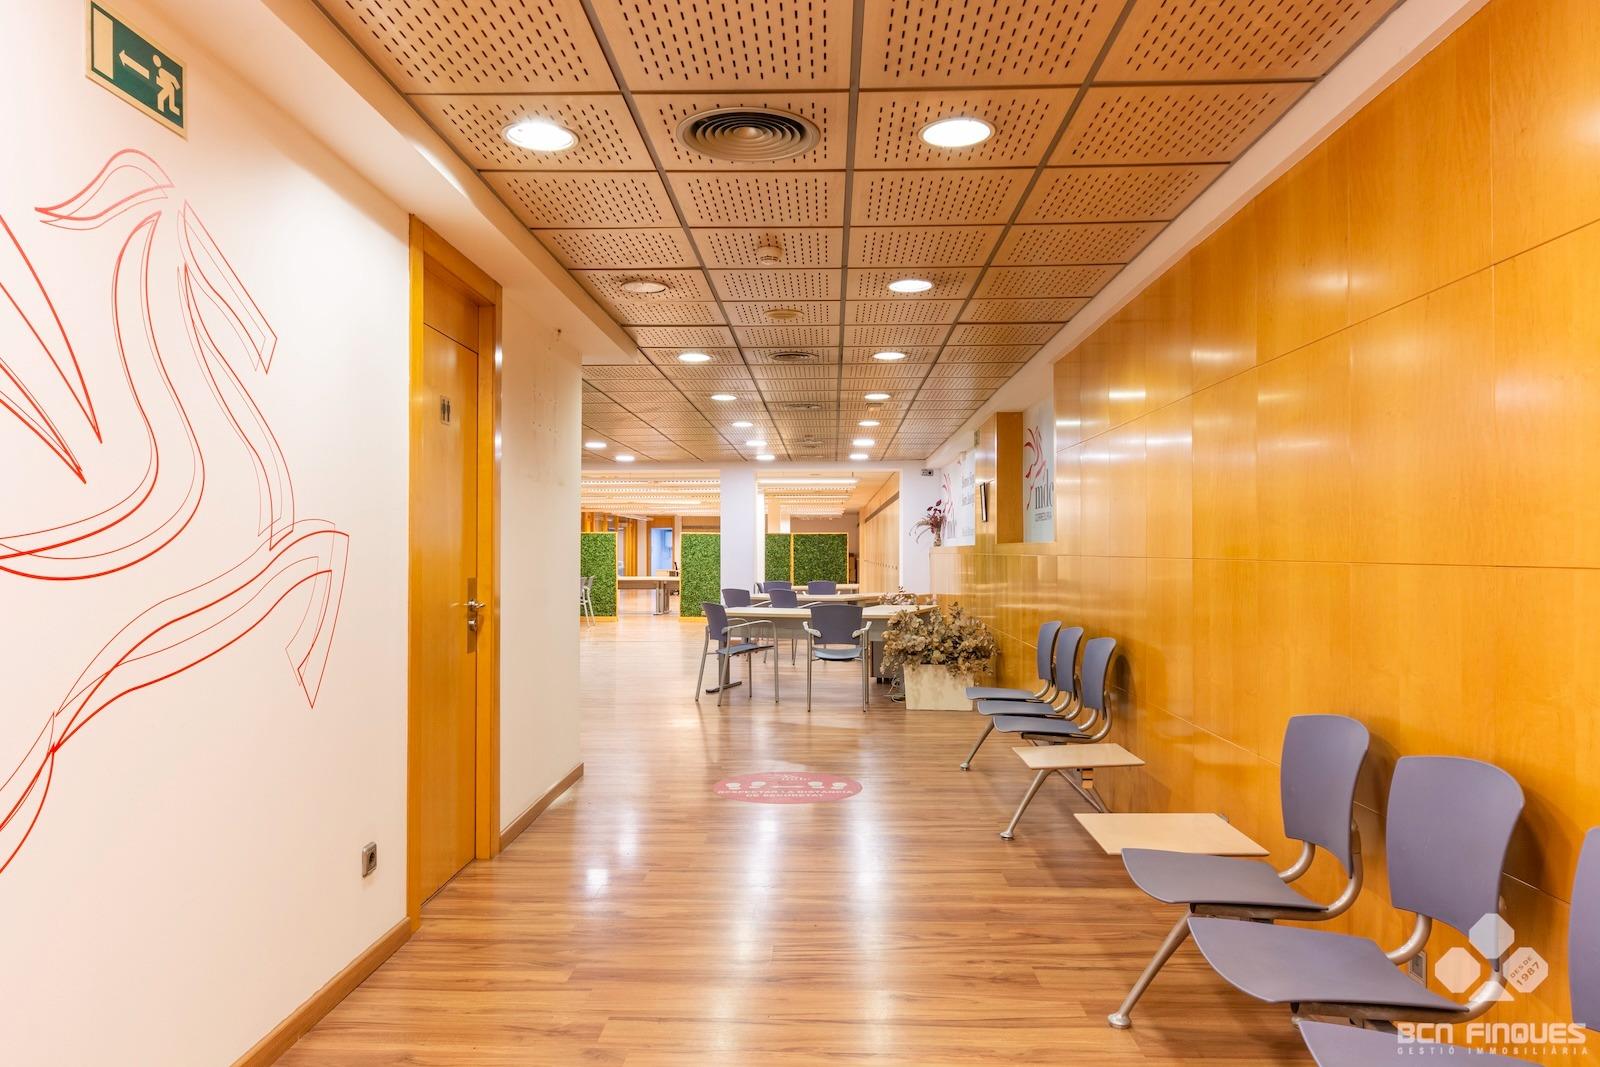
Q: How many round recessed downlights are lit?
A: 15